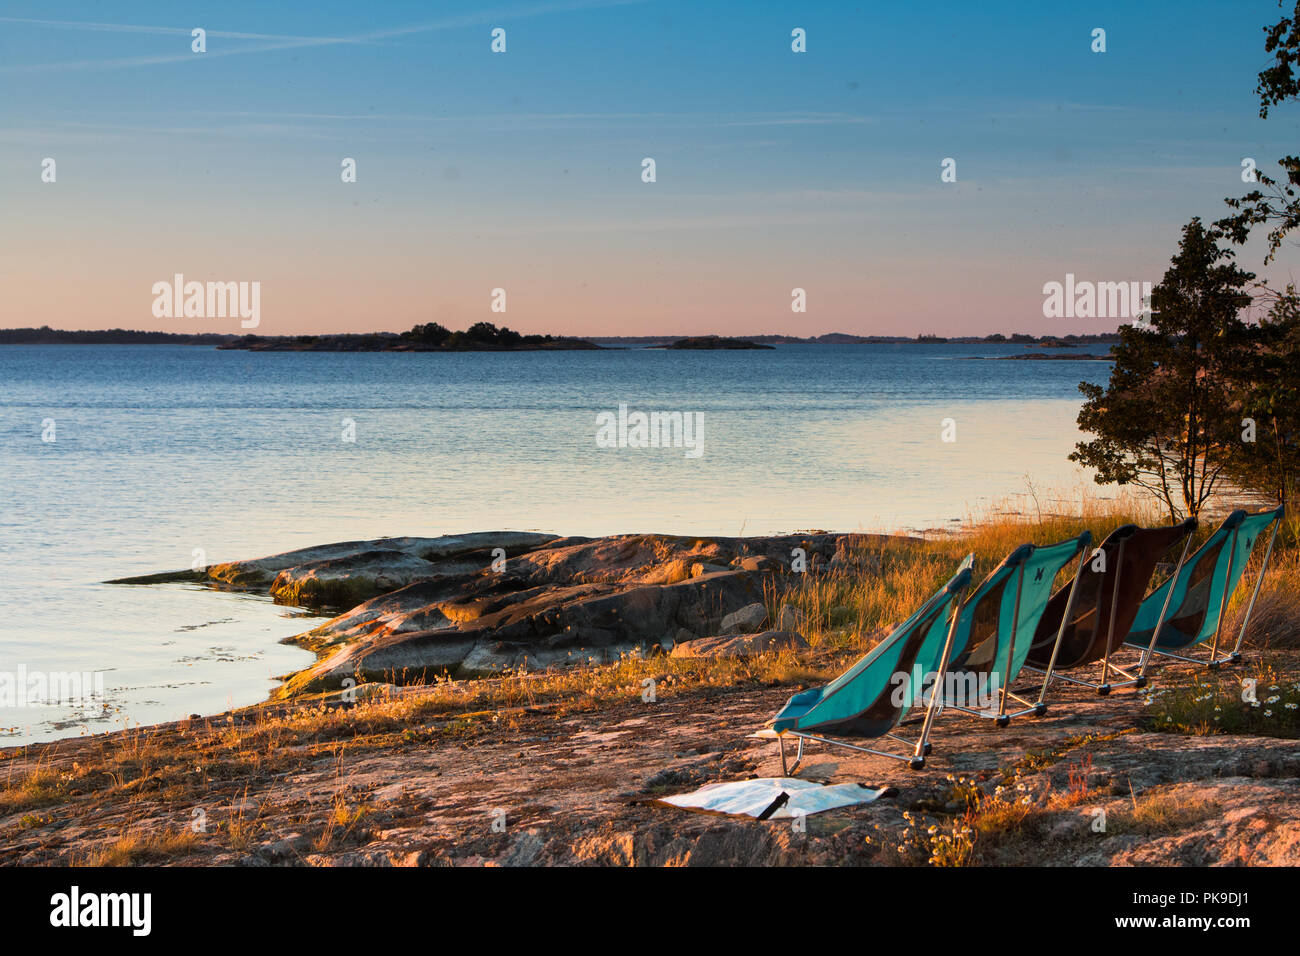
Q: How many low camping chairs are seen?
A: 4